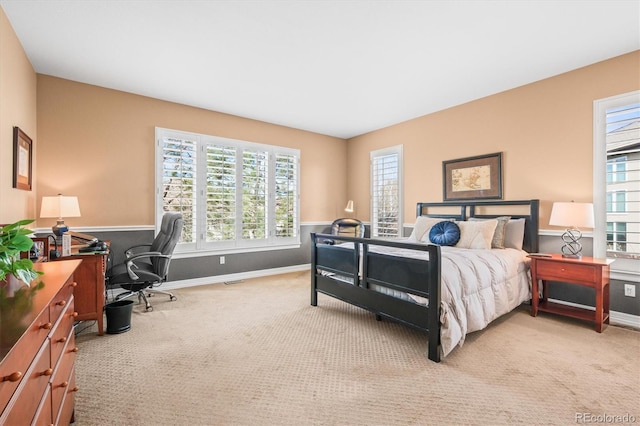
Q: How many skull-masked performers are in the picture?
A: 0